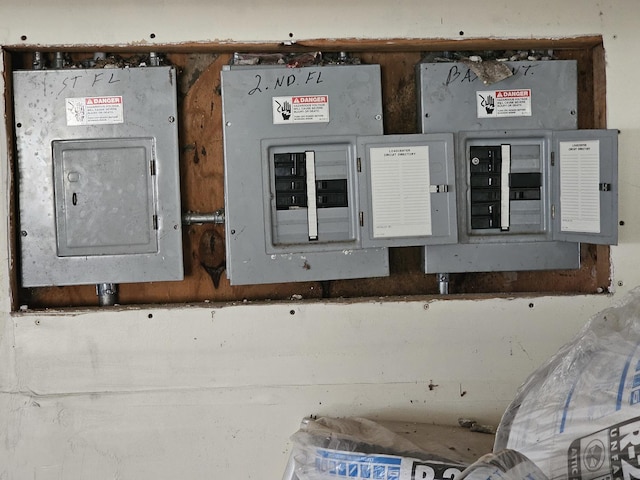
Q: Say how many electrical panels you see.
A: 3